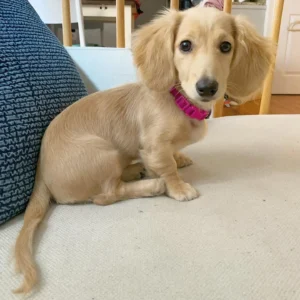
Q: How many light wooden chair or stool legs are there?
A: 5